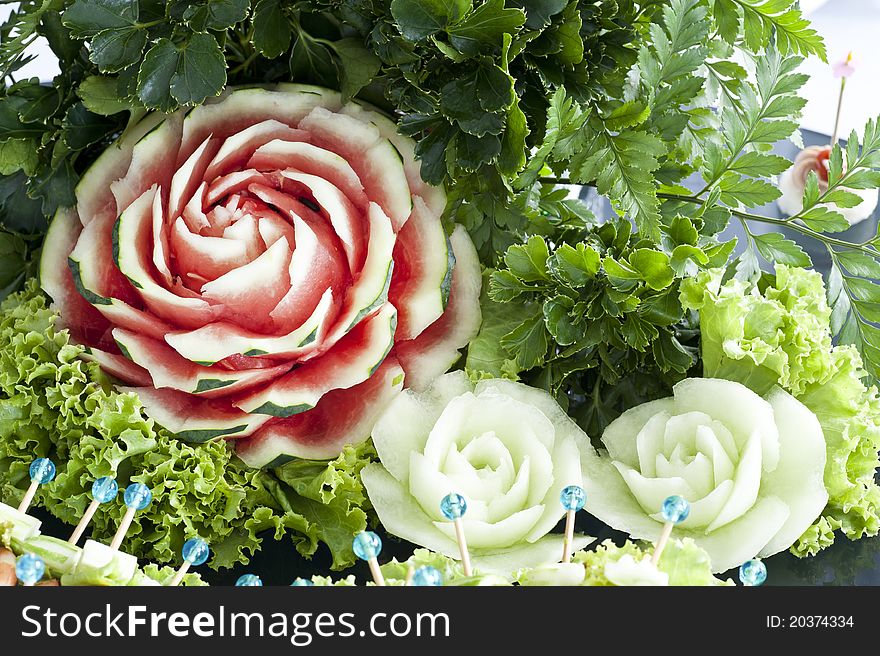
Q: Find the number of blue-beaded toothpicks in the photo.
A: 13